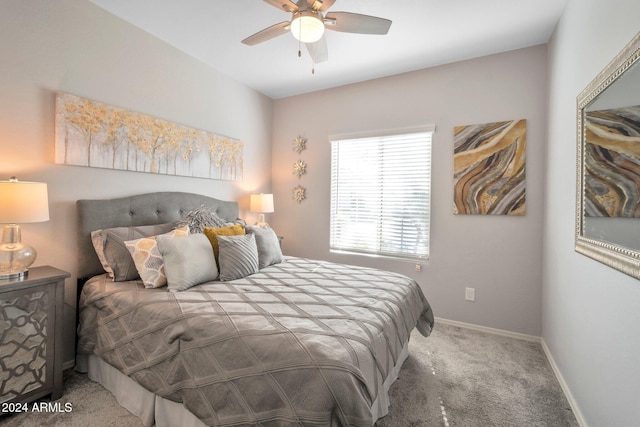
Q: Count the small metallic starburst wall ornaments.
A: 3